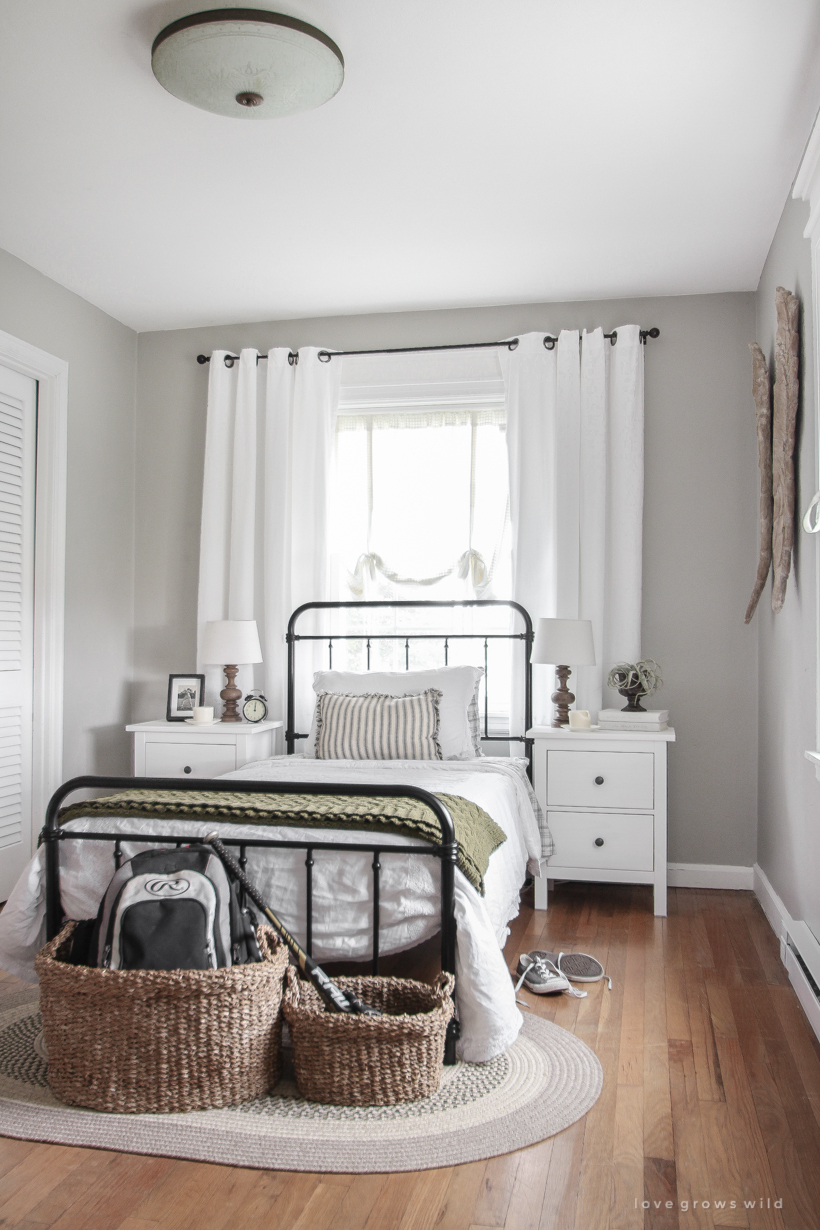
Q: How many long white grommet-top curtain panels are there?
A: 2